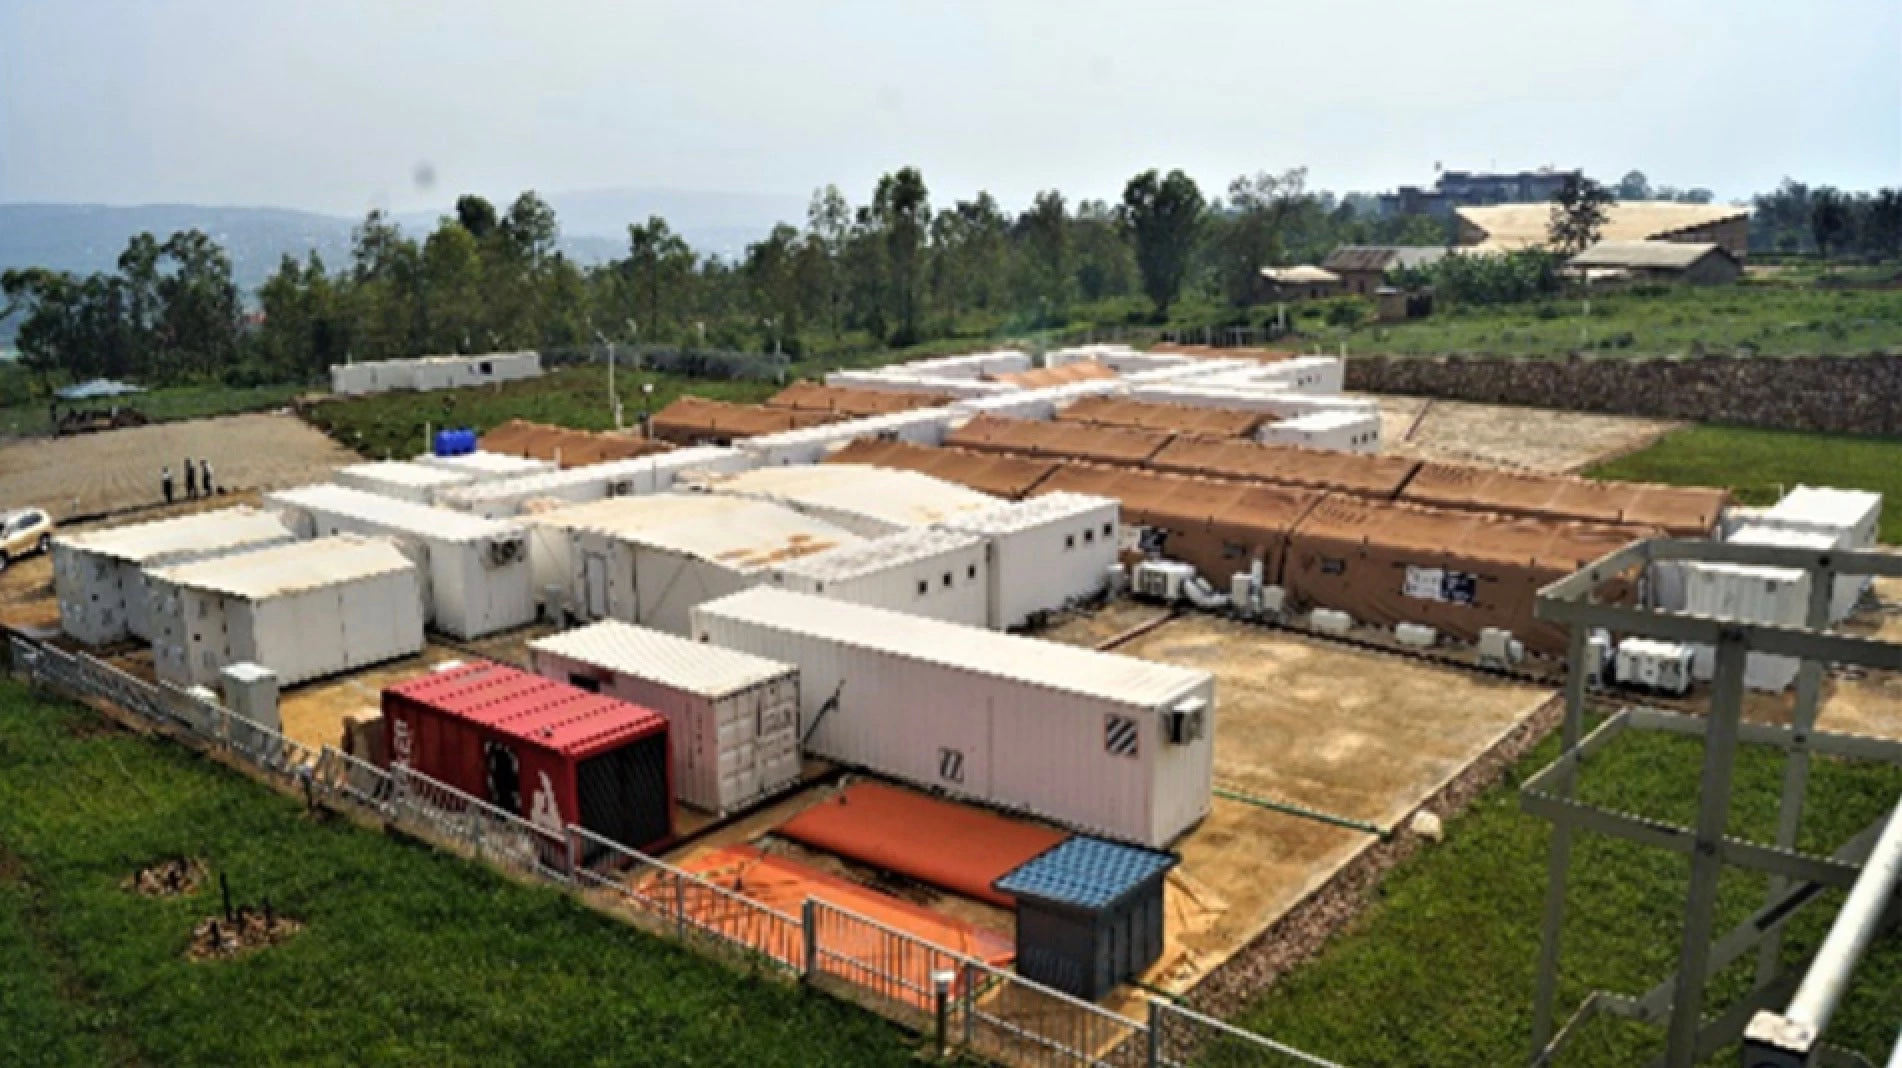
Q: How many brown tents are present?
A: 12